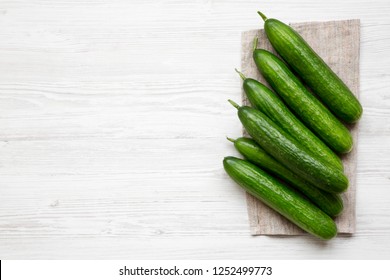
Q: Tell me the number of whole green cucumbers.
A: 6